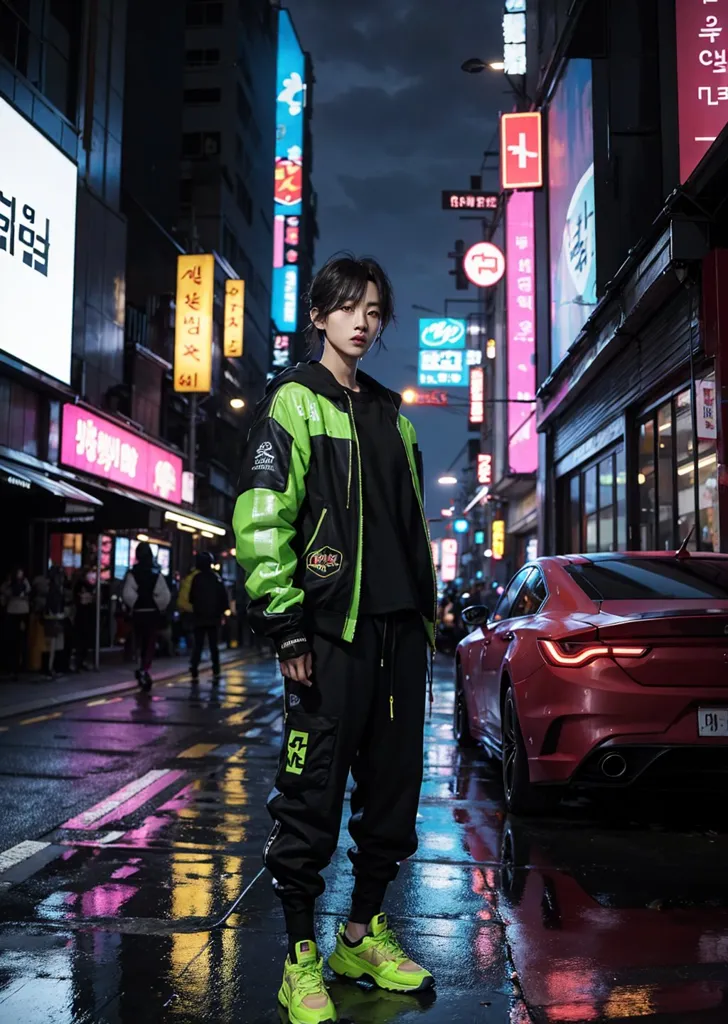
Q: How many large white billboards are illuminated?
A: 1